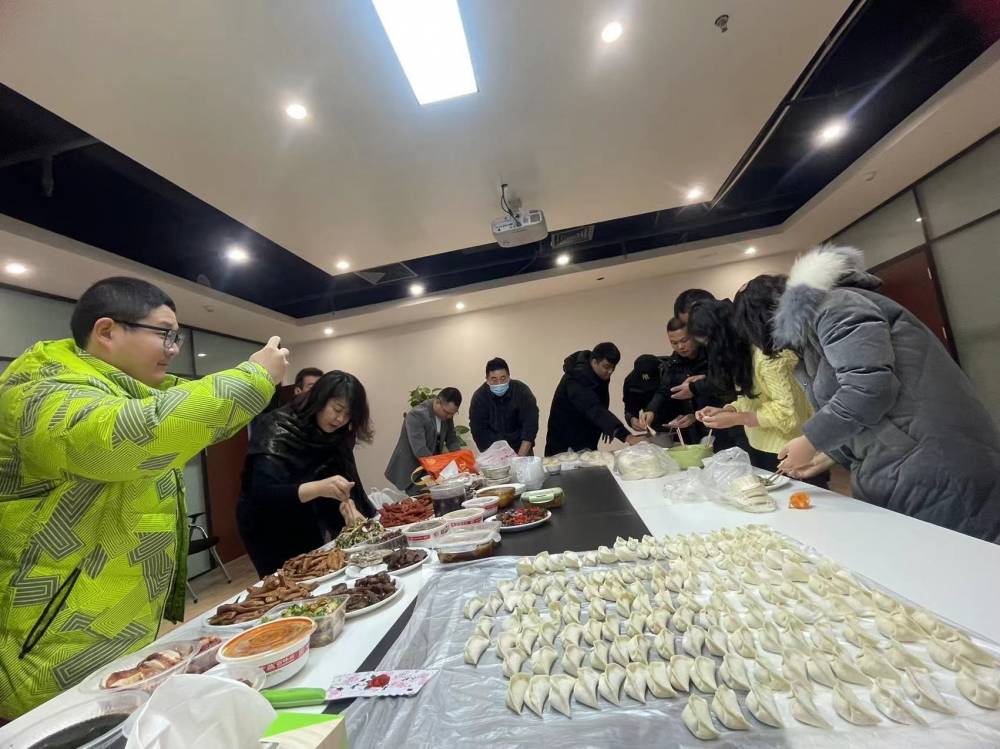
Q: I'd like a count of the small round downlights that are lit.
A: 12